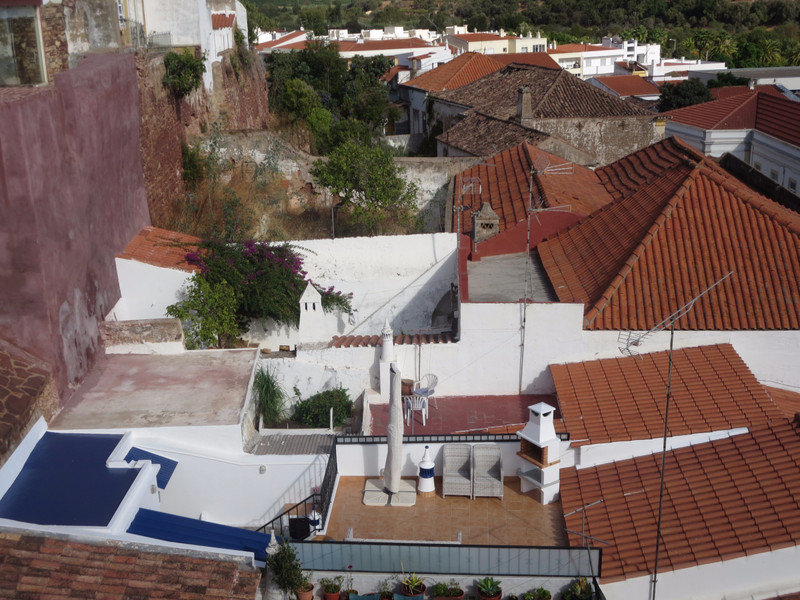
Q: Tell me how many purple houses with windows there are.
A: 0